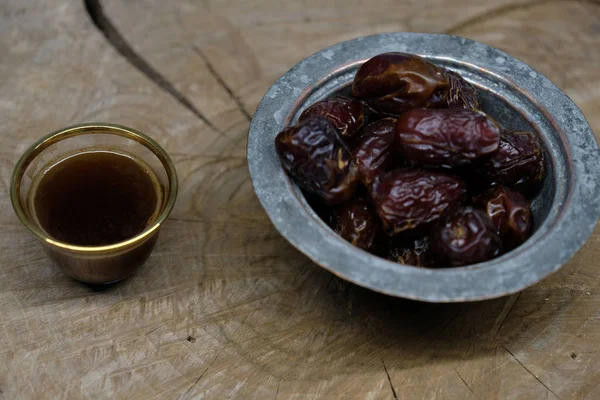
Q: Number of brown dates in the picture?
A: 12